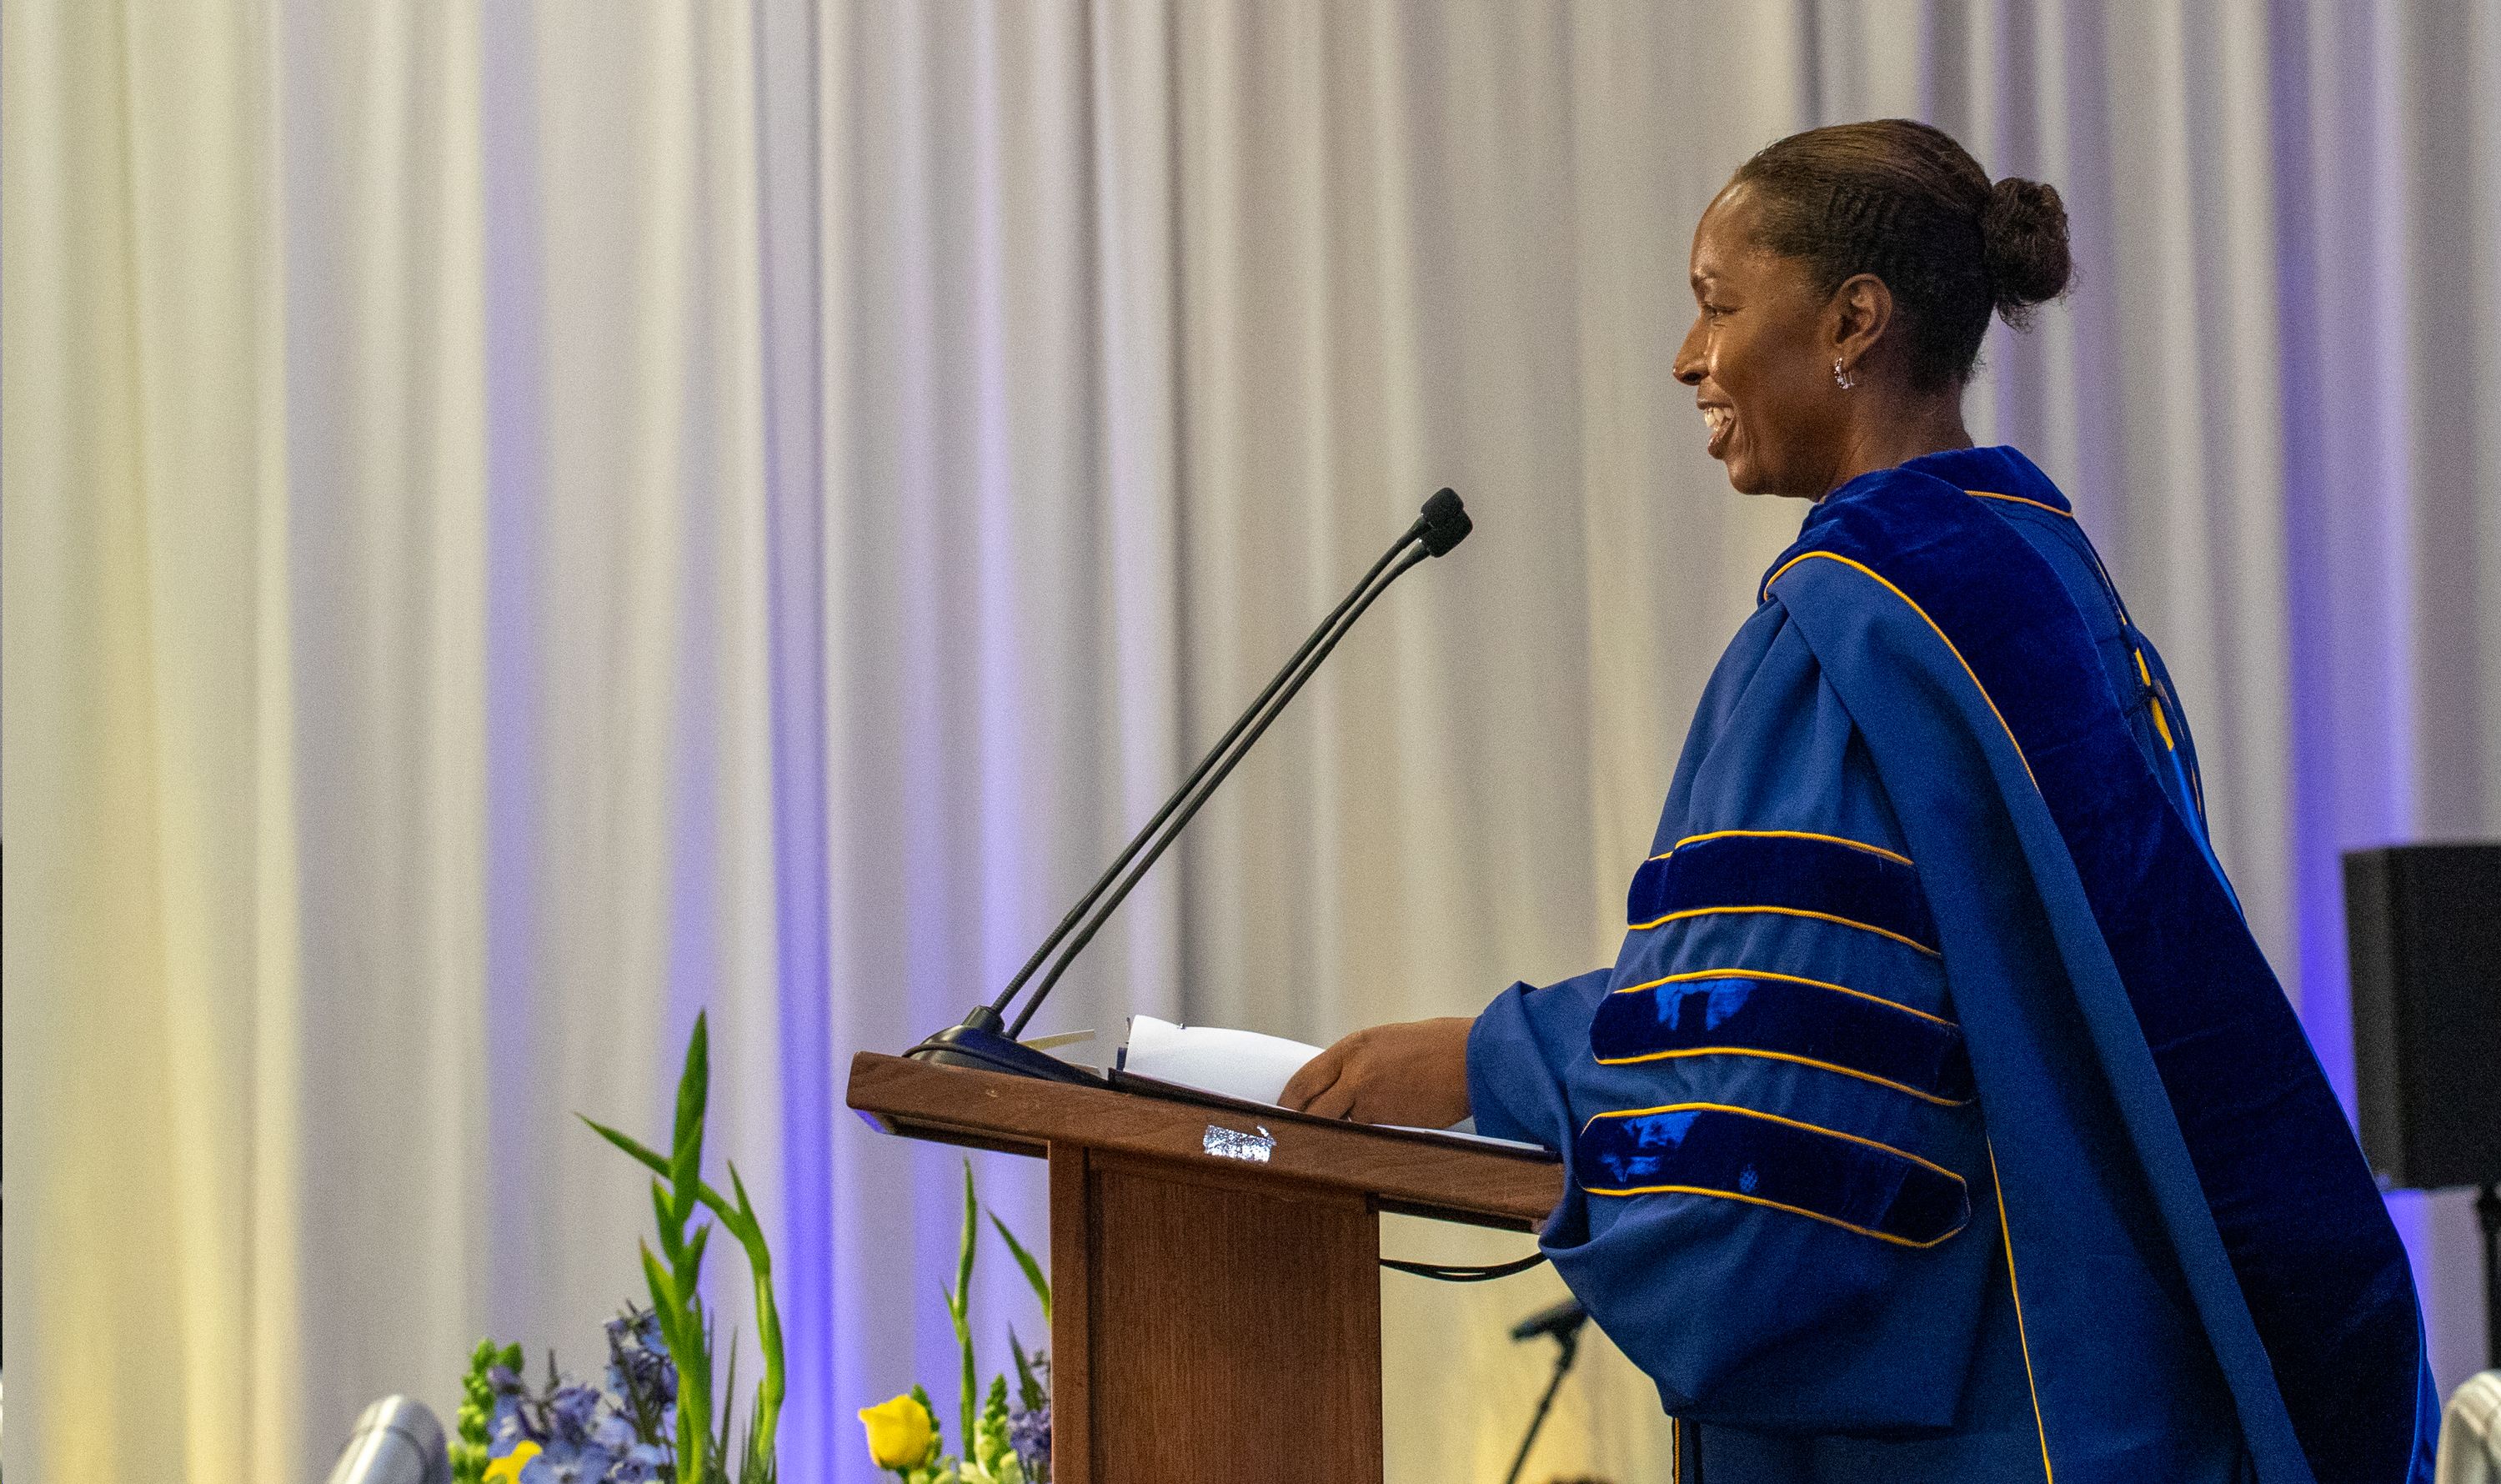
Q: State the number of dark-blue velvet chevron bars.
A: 3